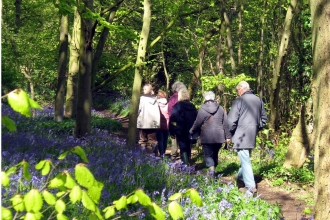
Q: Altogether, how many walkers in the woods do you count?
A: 6